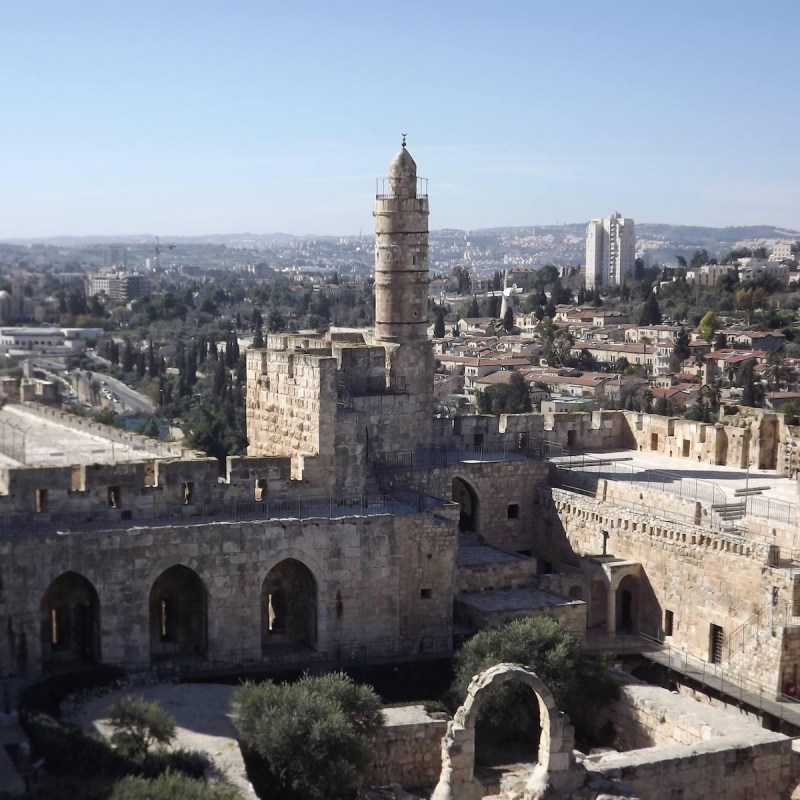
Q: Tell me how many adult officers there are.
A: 0